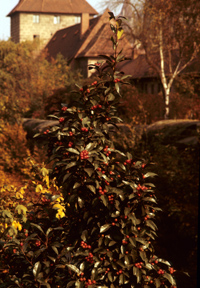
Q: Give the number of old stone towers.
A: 1